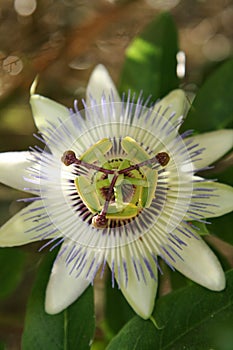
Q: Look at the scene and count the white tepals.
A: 10